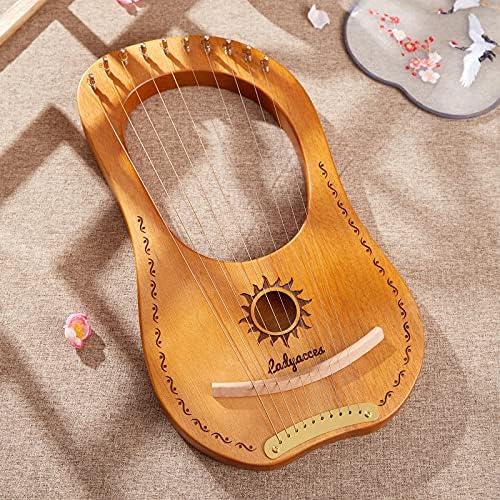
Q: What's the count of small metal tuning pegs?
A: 10